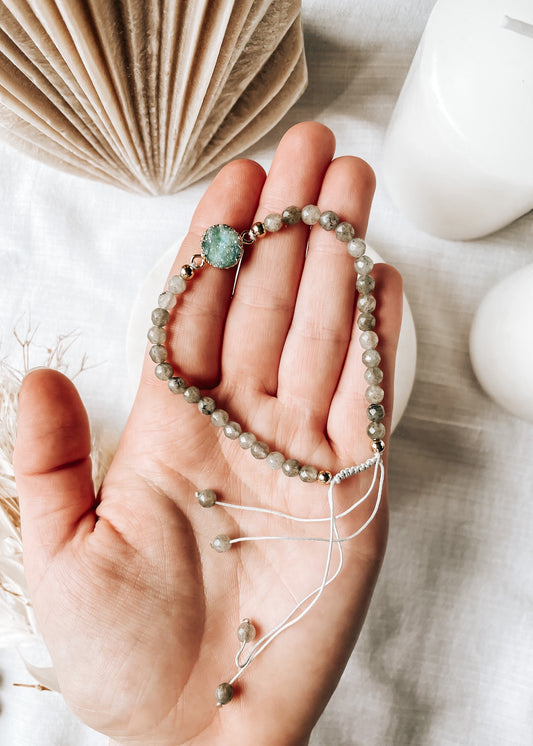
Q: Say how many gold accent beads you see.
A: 4